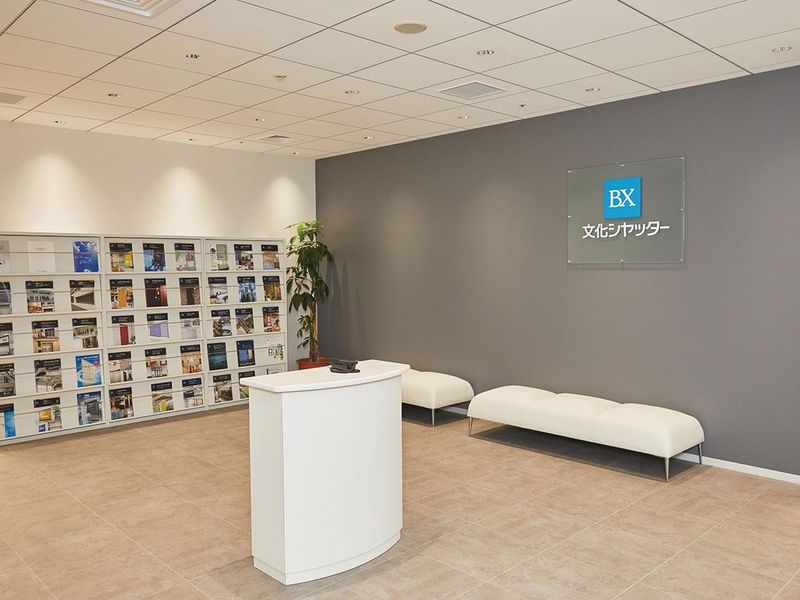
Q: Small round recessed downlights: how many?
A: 12